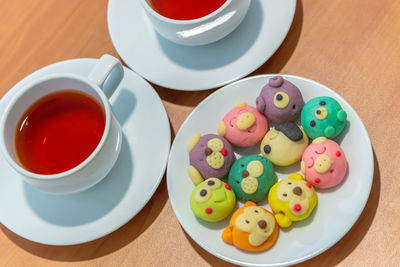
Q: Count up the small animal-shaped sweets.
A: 10